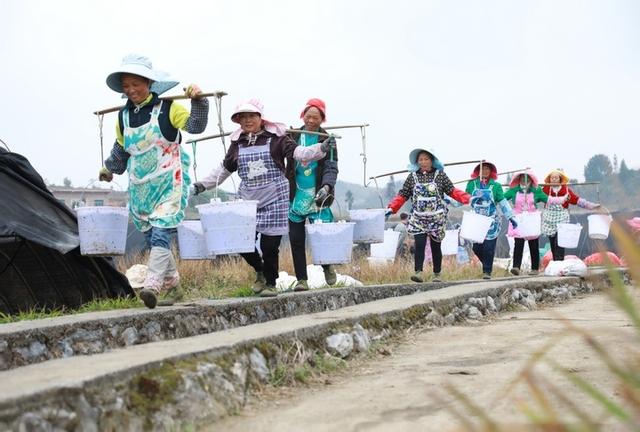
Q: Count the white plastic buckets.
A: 11